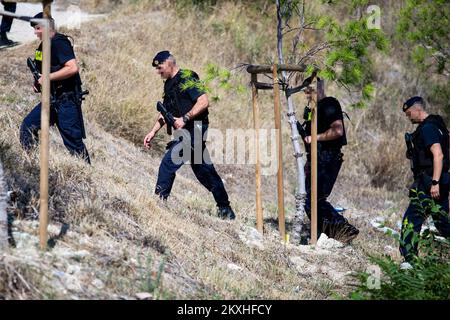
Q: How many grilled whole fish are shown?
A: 0